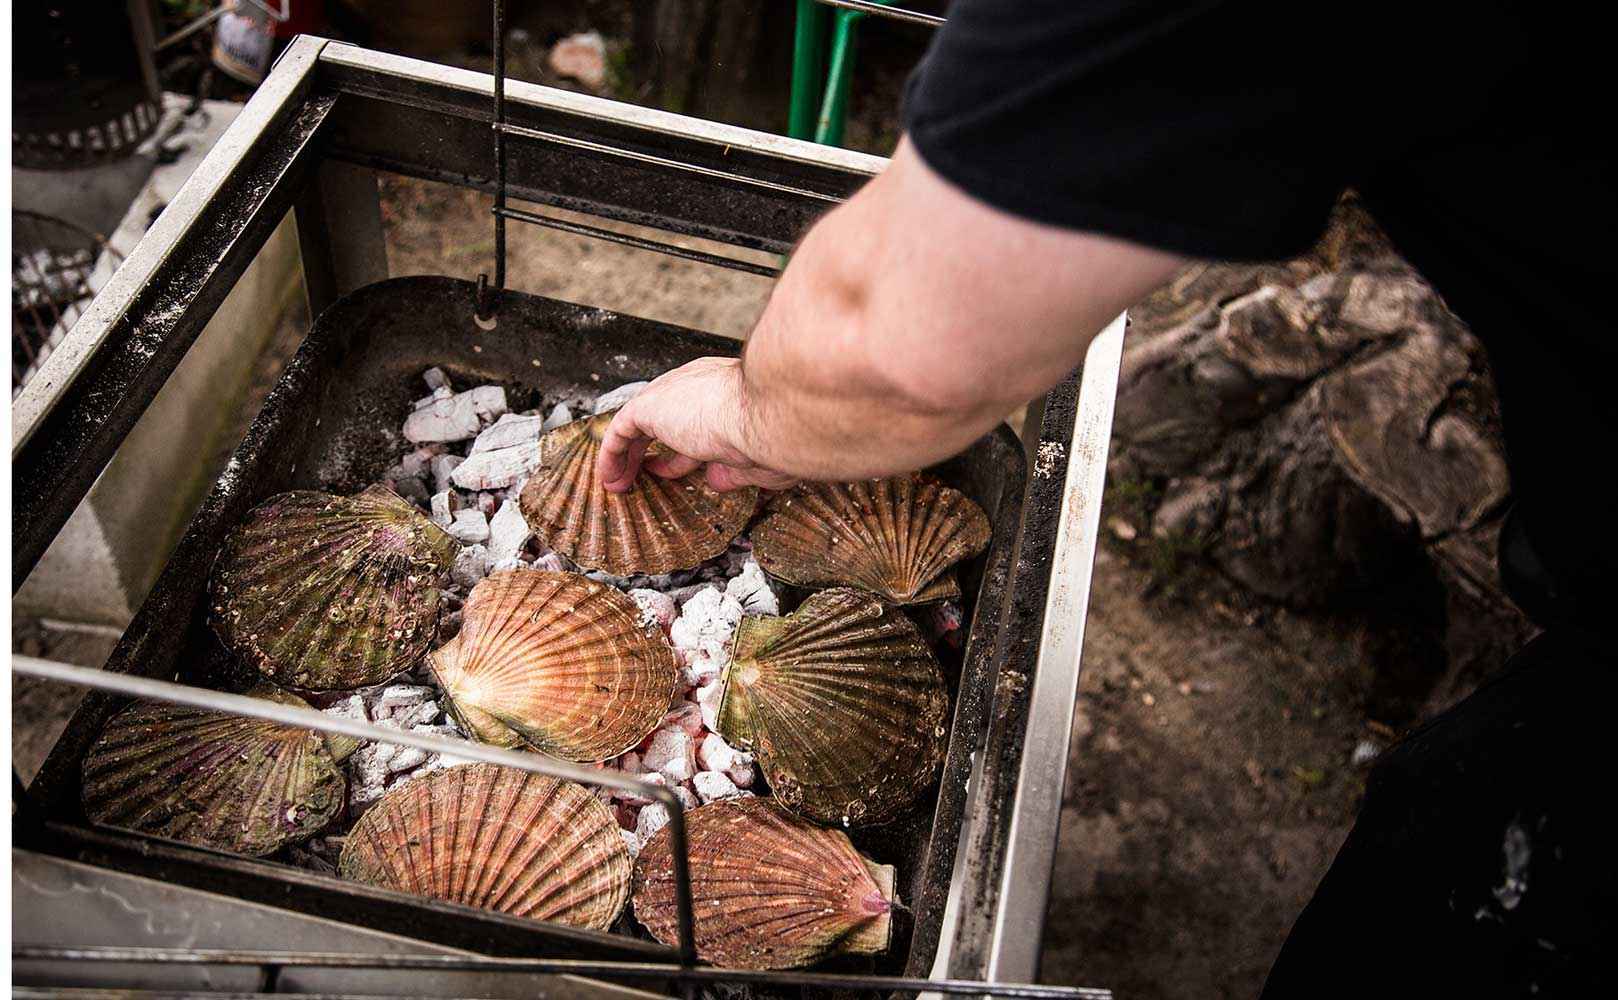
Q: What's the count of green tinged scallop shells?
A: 3